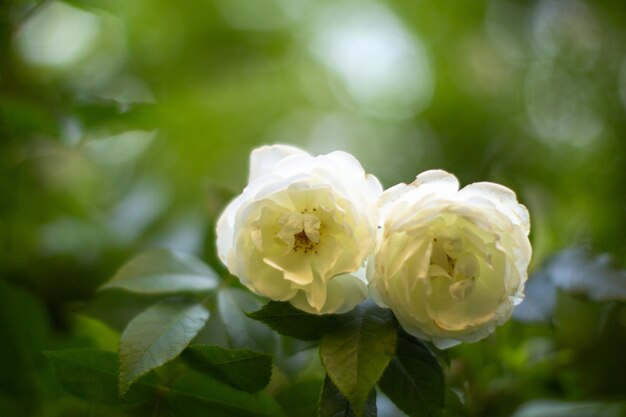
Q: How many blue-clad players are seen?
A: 0